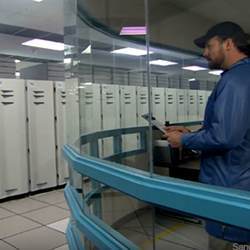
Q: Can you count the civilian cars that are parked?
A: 0